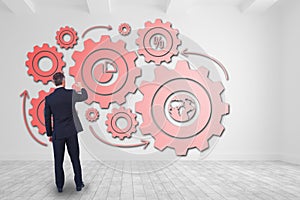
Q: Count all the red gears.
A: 9